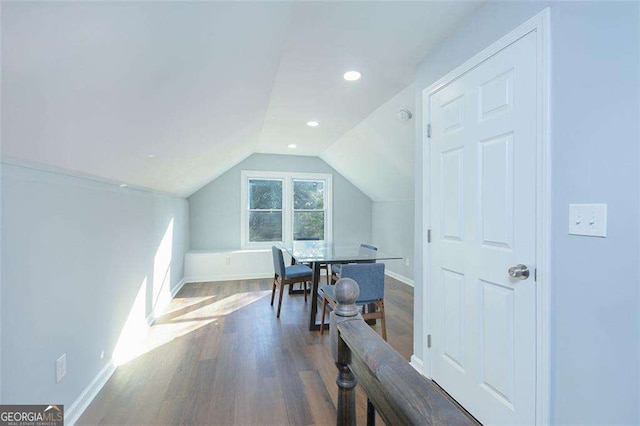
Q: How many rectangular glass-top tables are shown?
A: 1